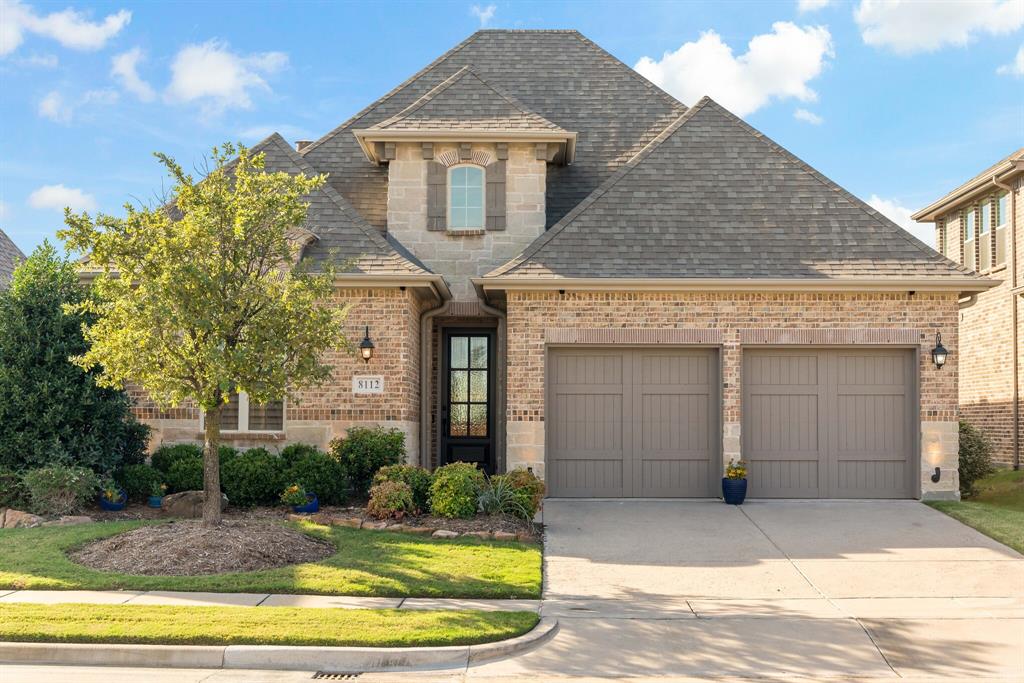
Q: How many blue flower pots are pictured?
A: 4